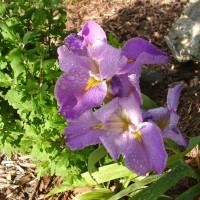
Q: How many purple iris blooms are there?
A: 3